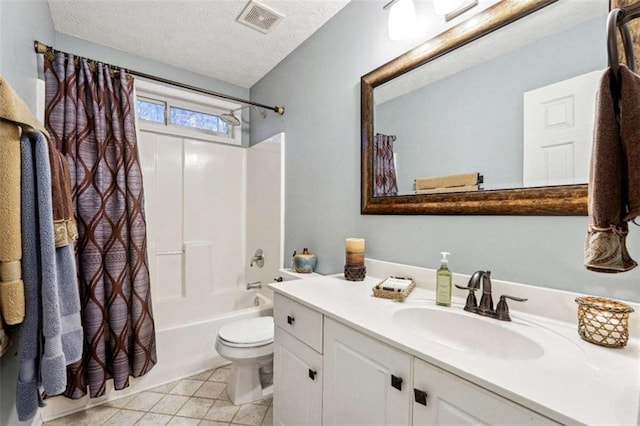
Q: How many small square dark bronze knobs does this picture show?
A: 4